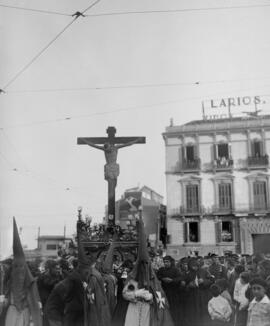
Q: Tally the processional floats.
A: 1